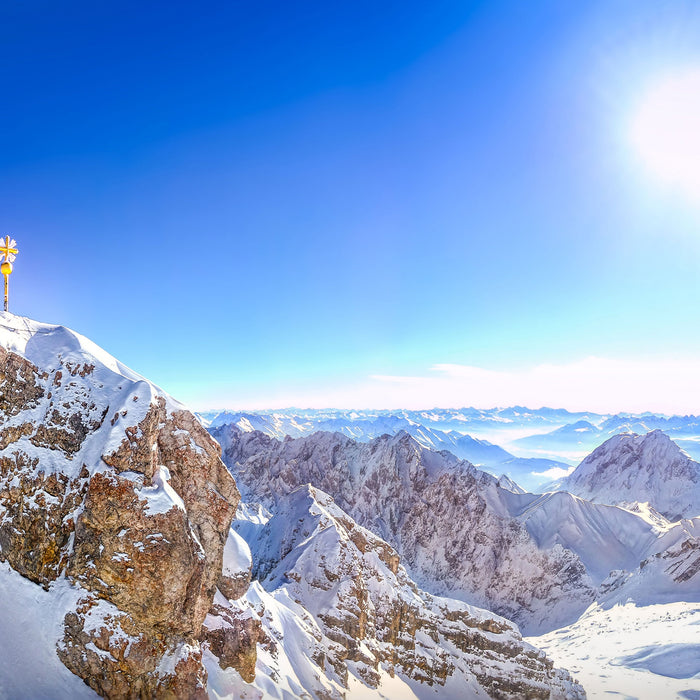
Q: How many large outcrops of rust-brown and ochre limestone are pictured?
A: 1